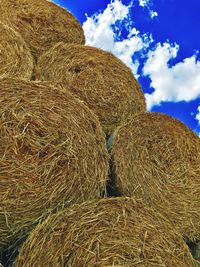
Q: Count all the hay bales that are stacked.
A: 6